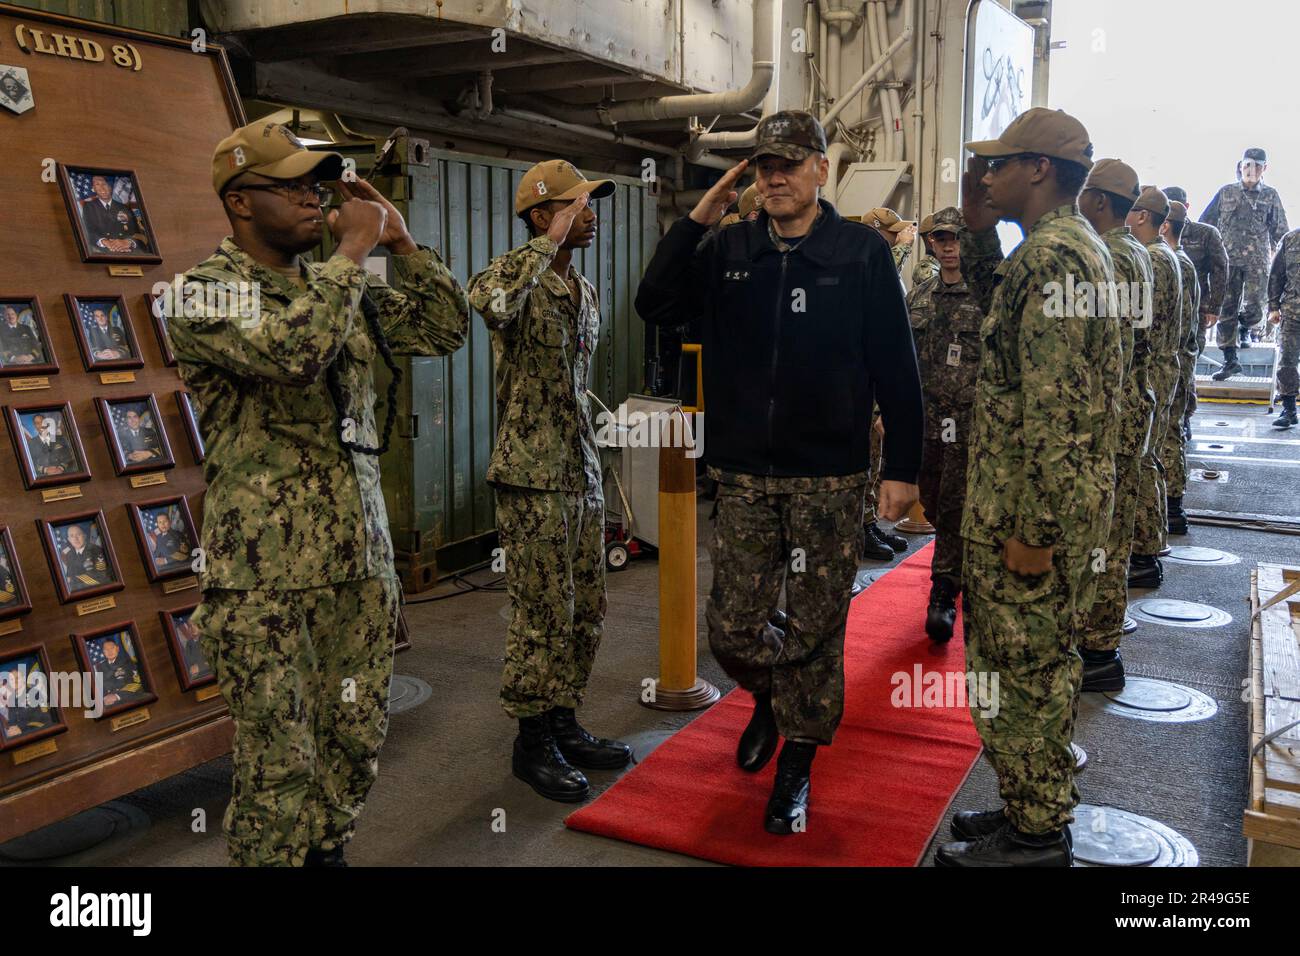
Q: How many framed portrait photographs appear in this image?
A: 13